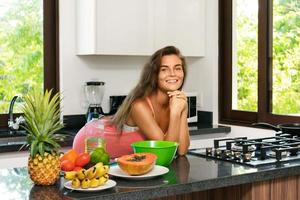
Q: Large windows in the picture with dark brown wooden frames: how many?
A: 2